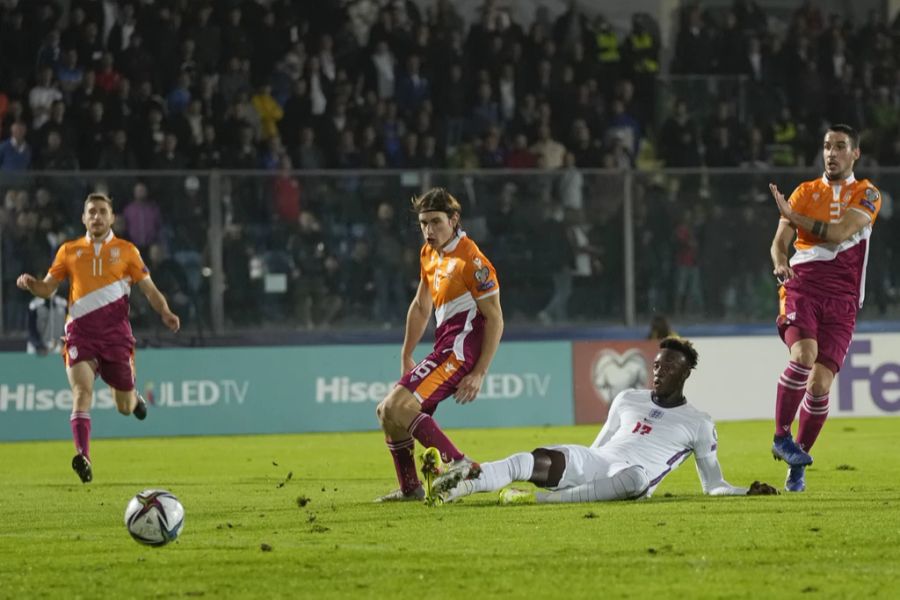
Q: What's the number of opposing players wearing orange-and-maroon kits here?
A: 3